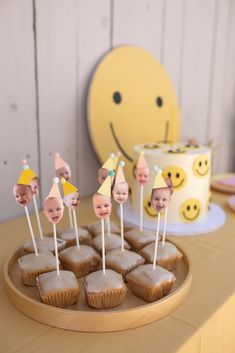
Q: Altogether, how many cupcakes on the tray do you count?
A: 12